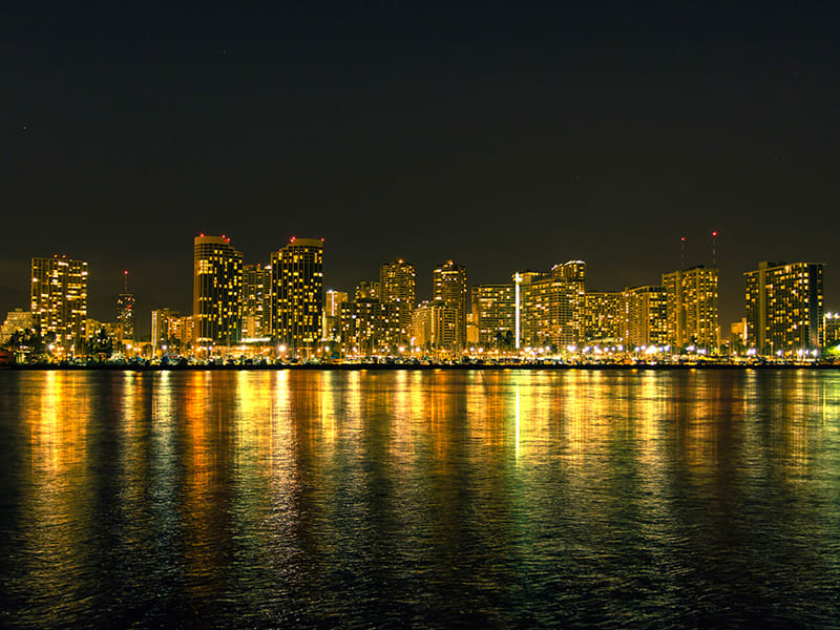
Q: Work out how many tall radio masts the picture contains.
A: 3